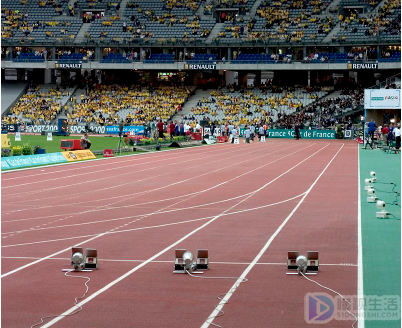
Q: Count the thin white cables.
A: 3